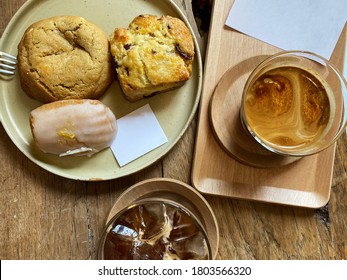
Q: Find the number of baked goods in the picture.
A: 3